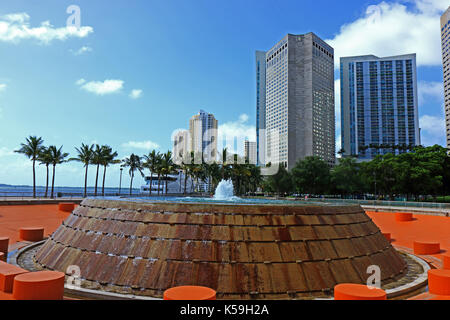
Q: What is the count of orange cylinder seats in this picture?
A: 11